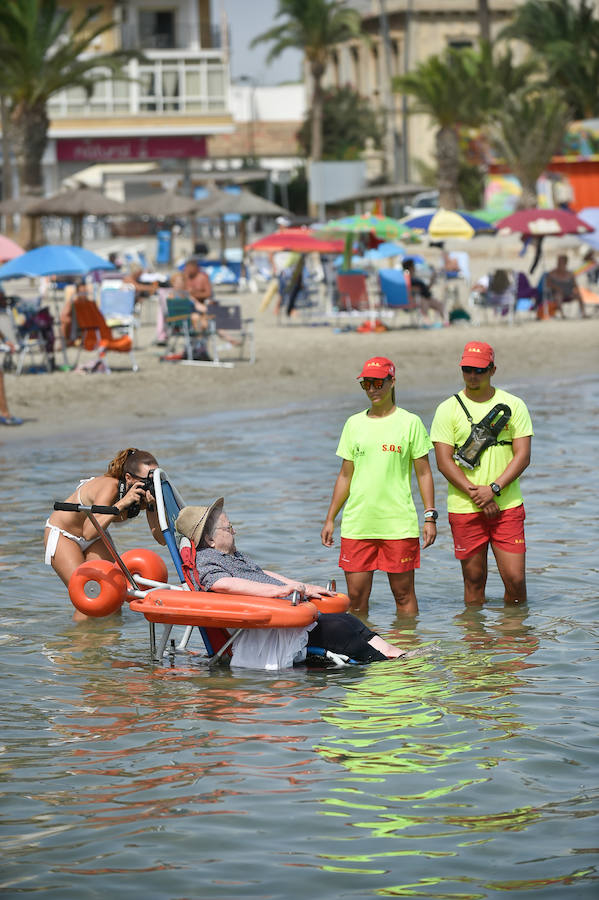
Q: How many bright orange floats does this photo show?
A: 4